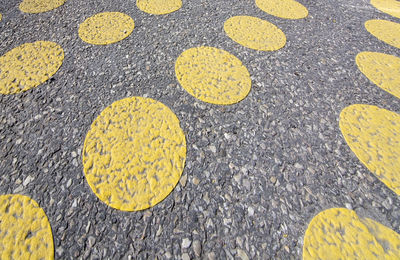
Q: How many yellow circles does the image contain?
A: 14